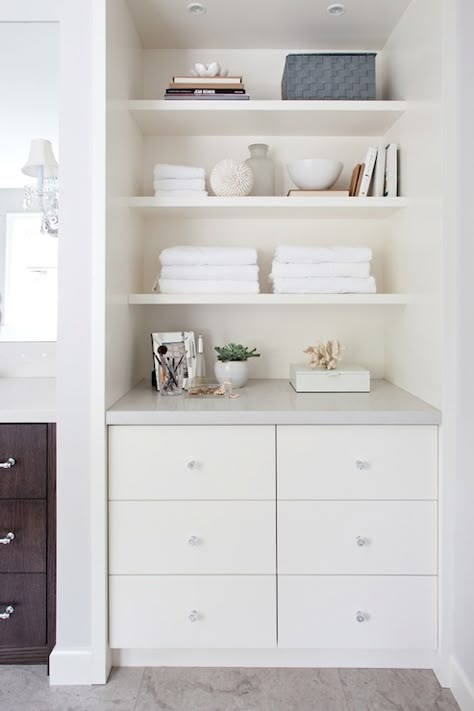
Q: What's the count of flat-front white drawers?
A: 6